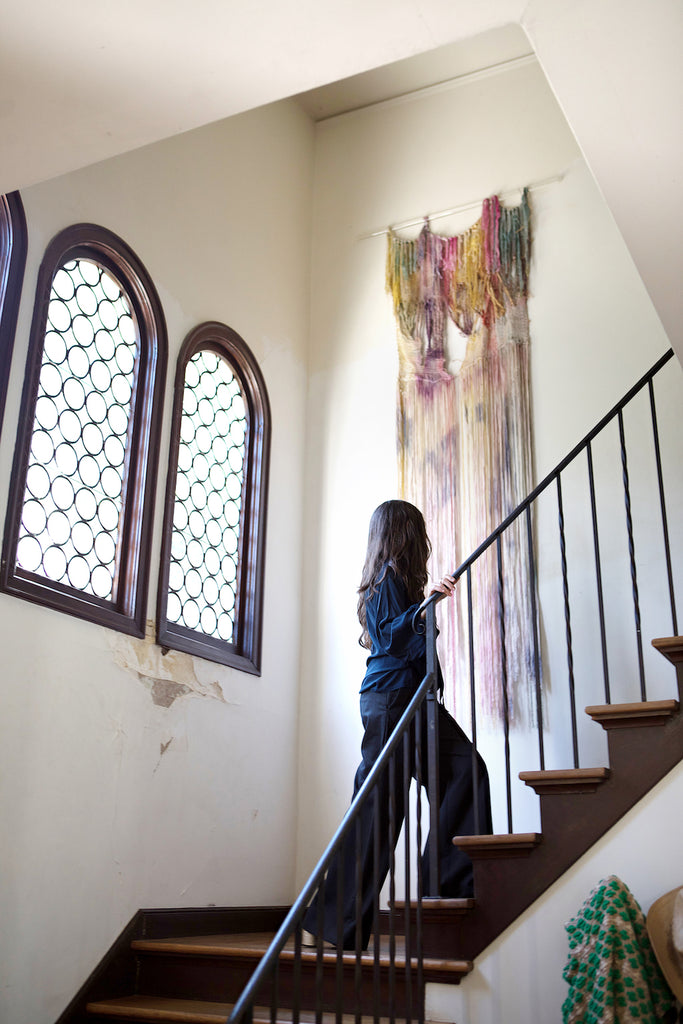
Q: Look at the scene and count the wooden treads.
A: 7